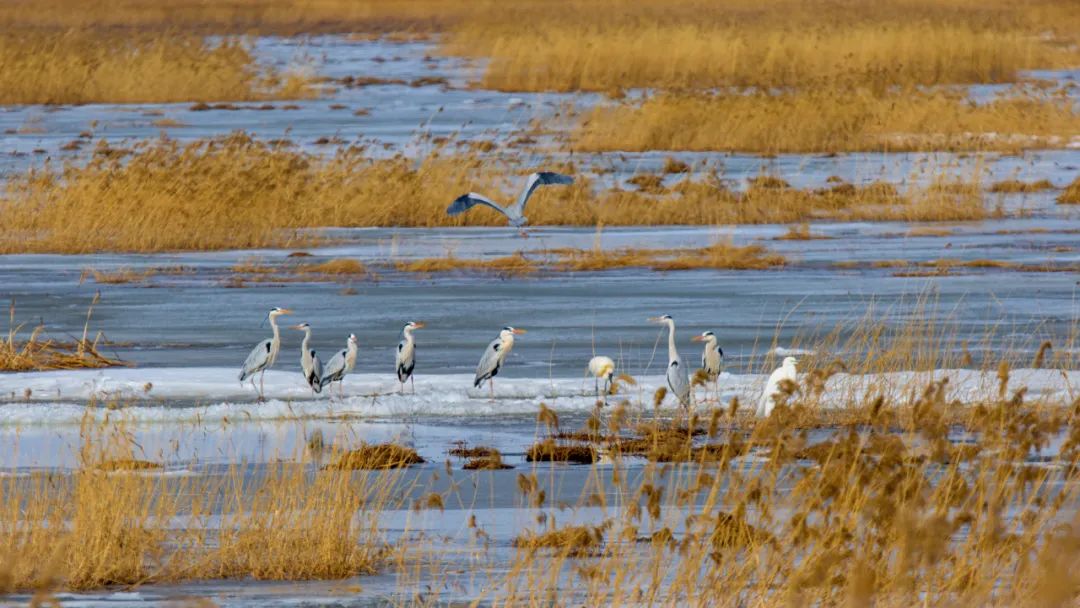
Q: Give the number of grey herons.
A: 8